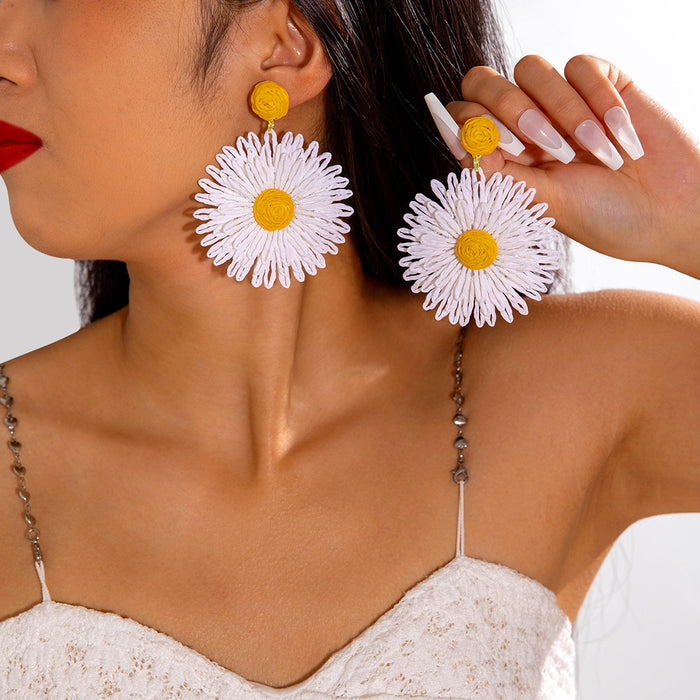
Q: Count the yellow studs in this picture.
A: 2